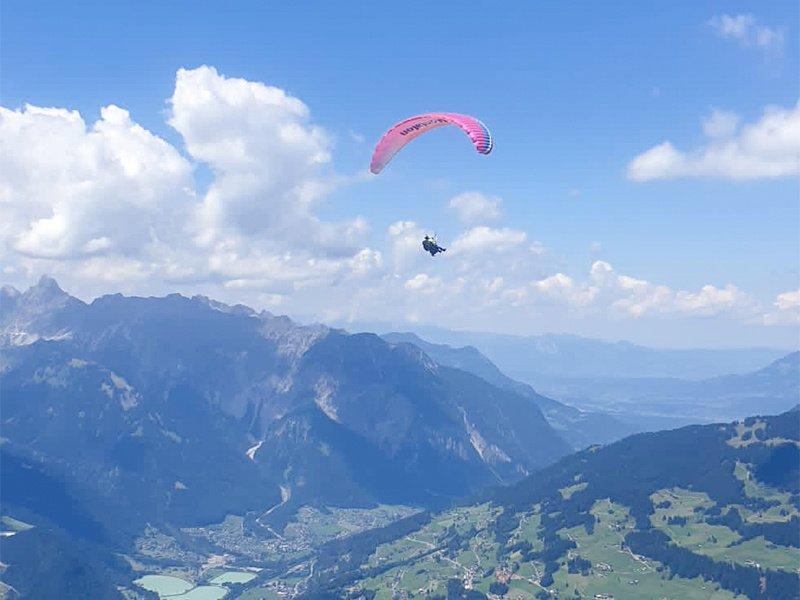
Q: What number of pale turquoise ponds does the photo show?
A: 3